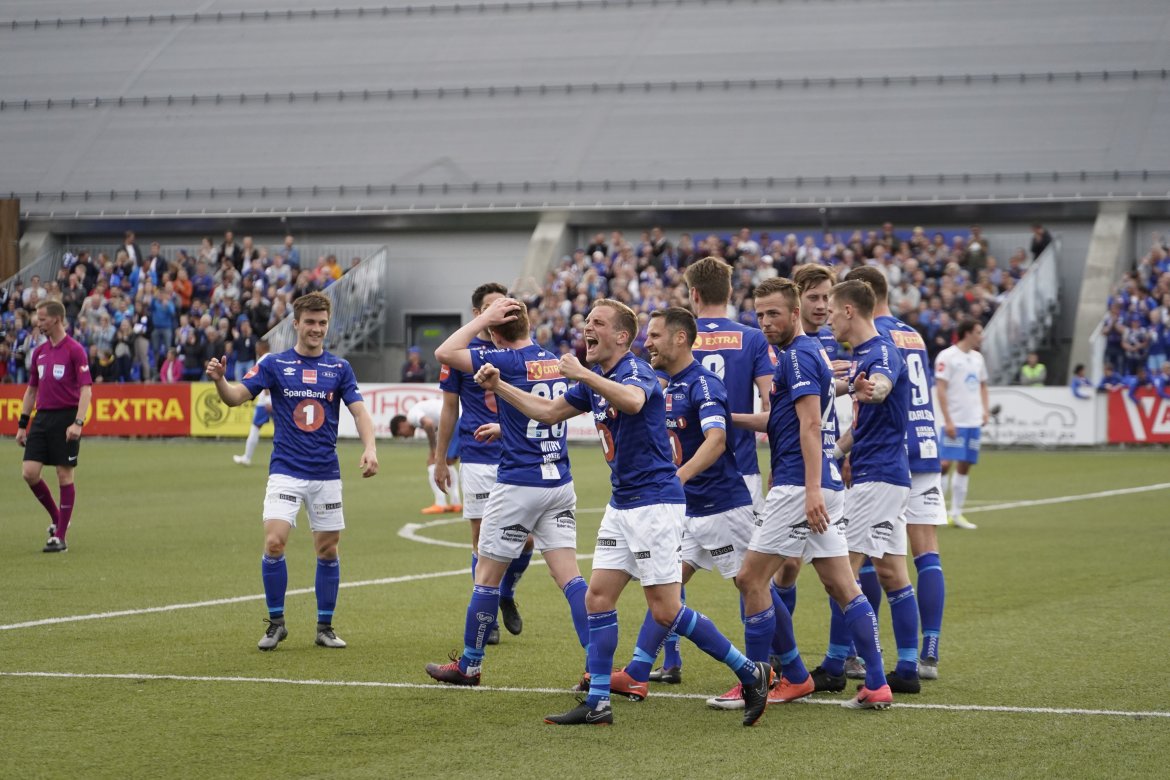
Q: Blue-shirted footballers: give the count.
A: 10